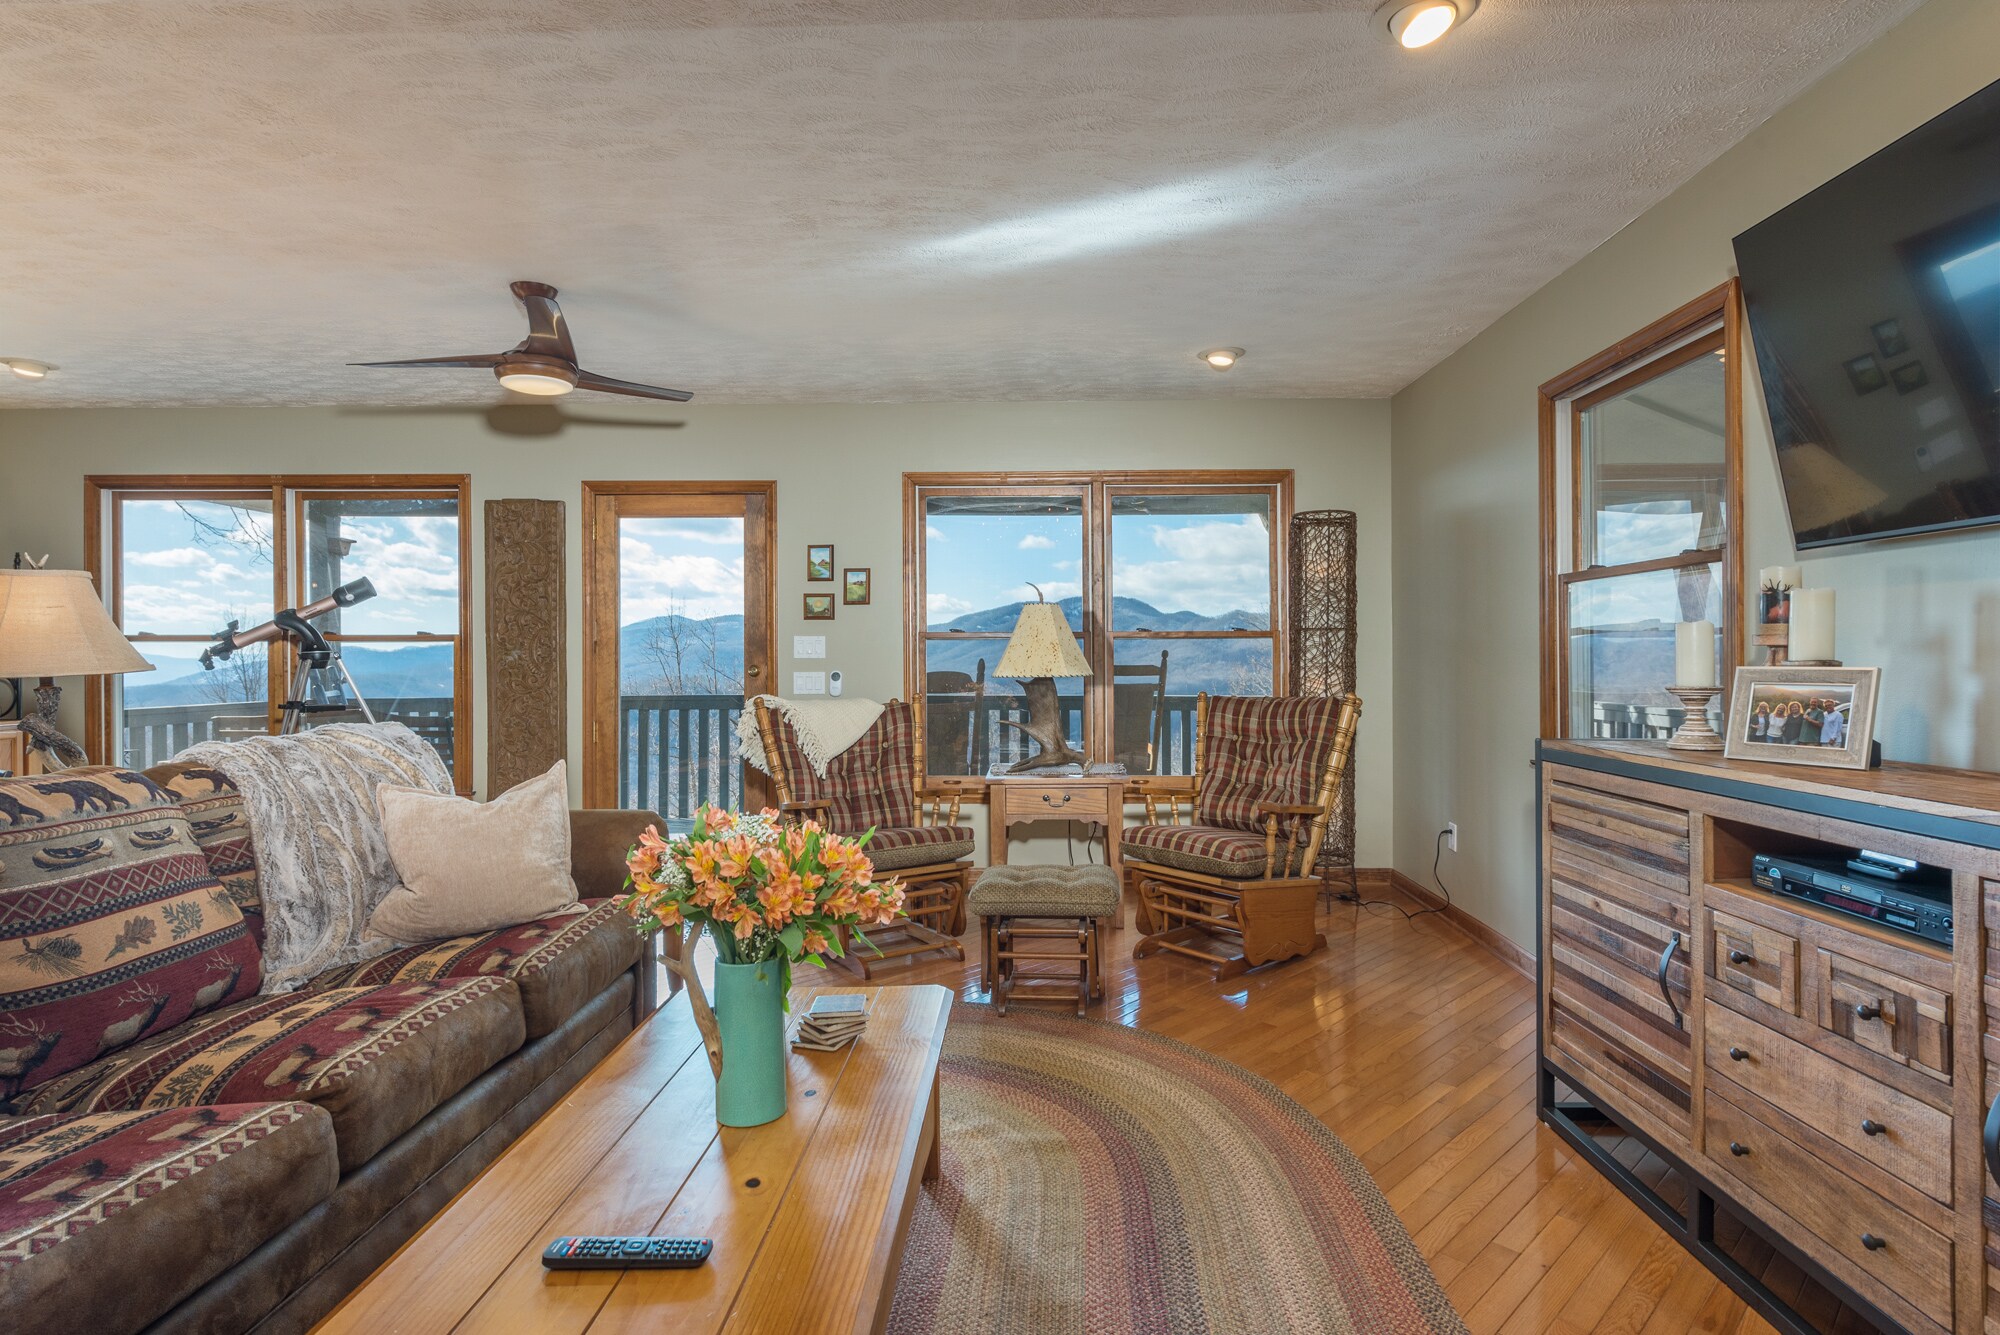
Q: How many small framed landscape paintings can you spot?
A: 3